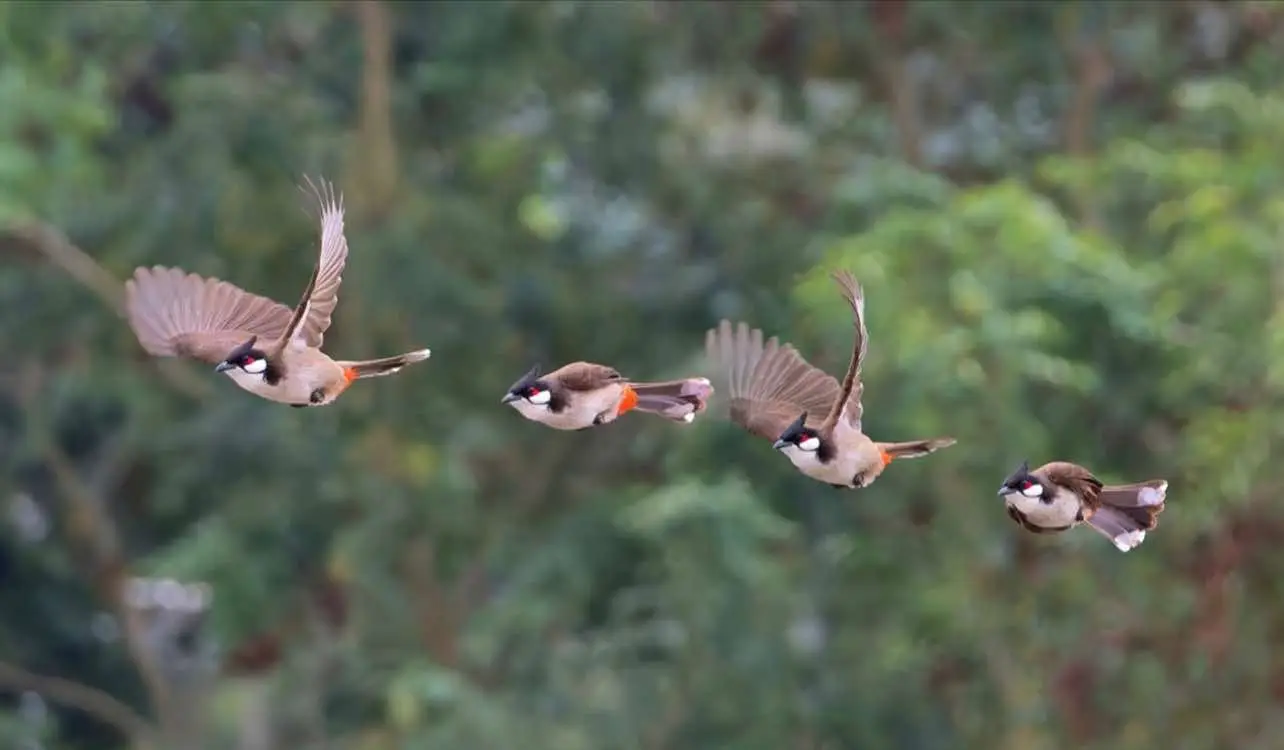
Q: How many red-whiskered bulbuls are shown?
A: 4